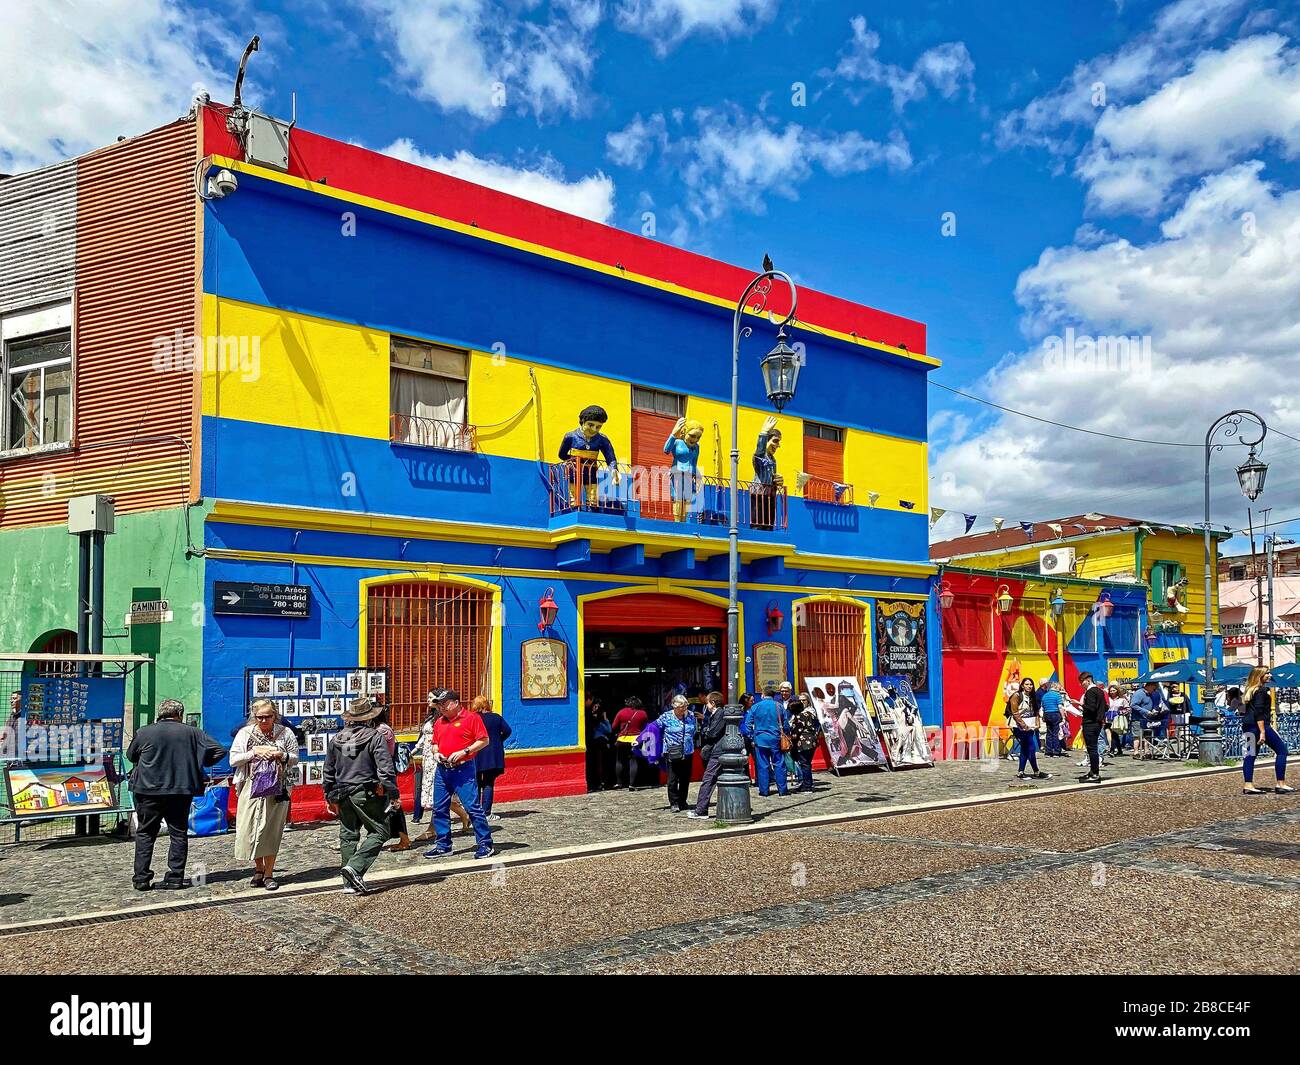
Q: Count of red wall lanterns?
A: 4